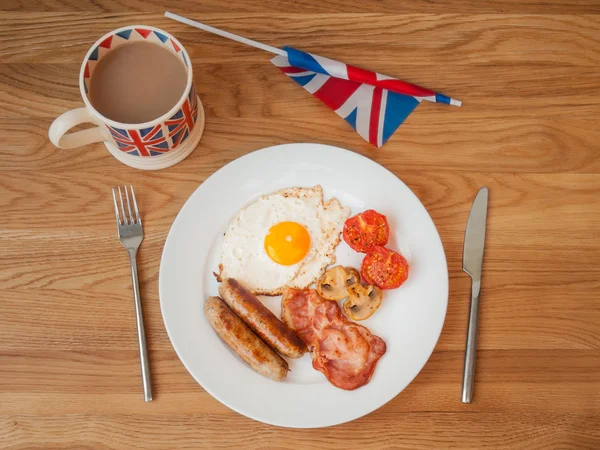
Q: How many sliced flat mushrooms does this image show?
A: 2